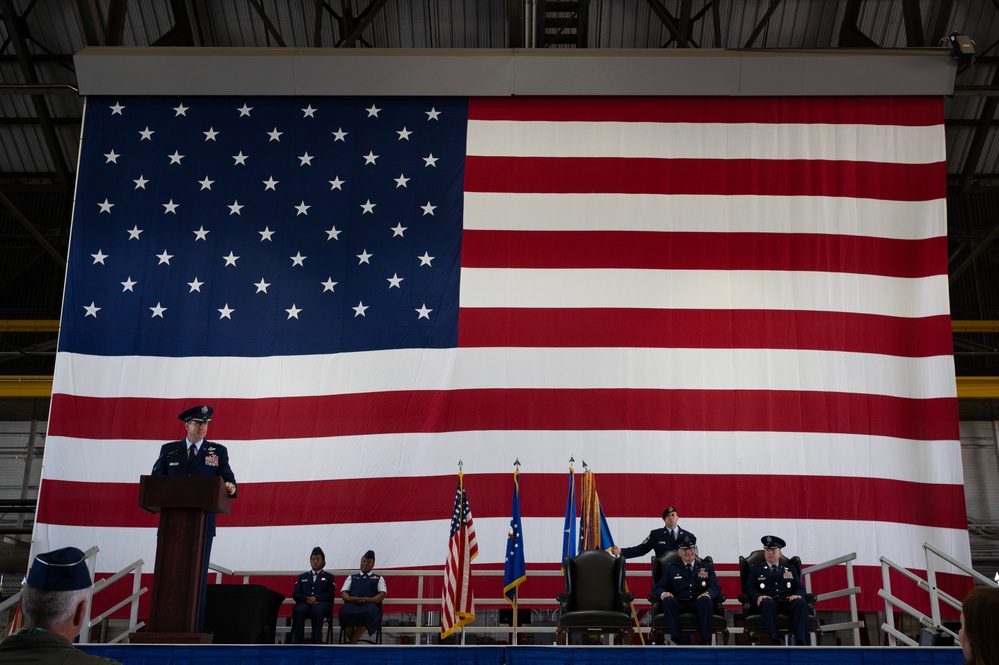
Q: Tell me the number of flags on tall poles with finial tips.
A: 4